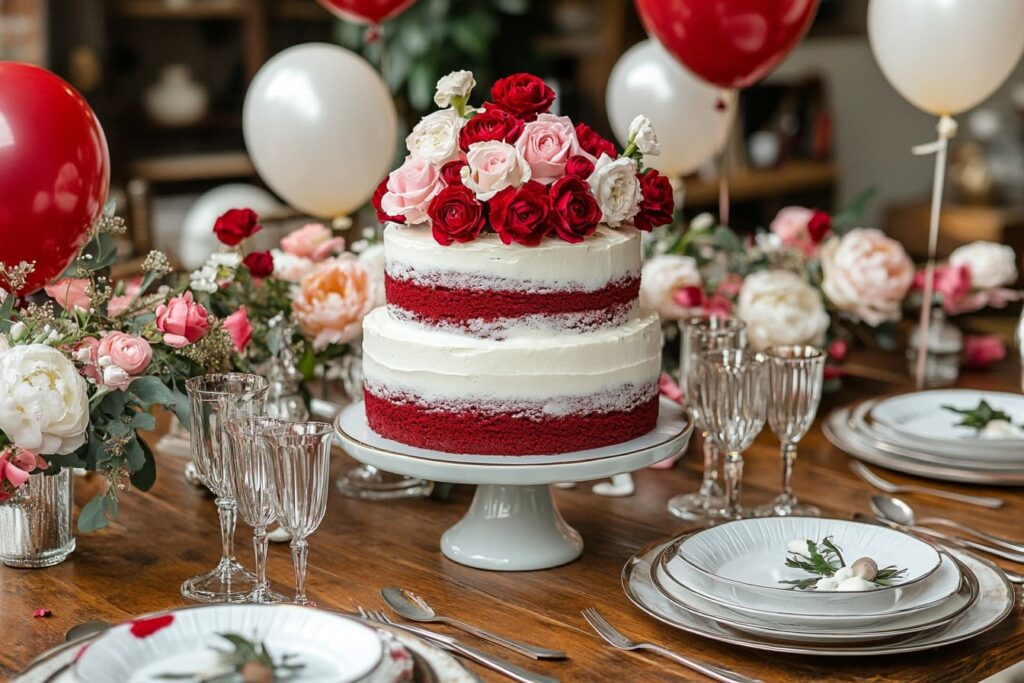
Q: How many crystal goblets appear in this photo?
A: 6